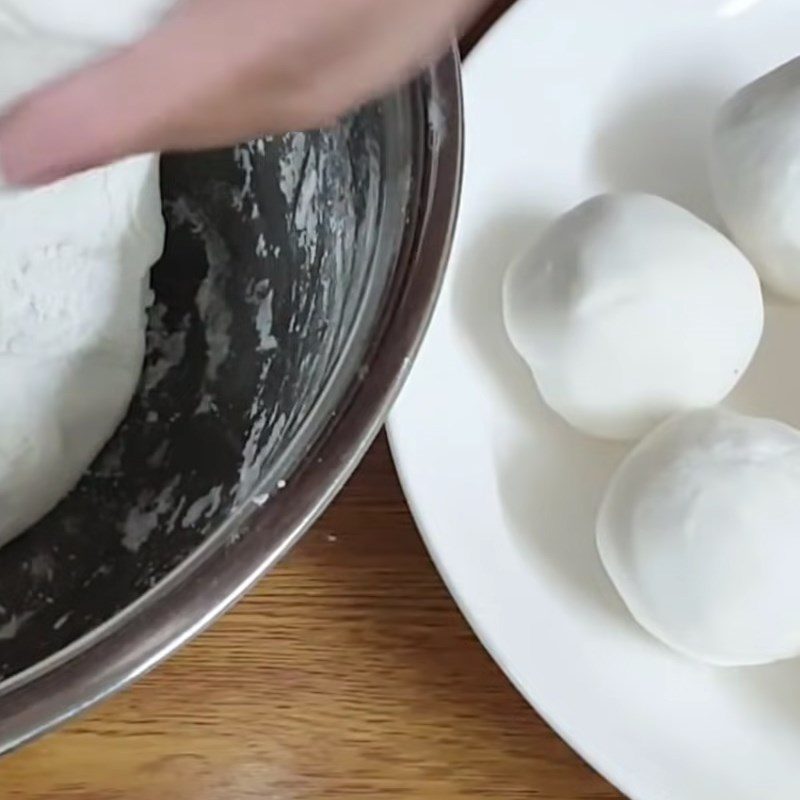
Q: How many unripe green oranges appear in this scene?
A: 0